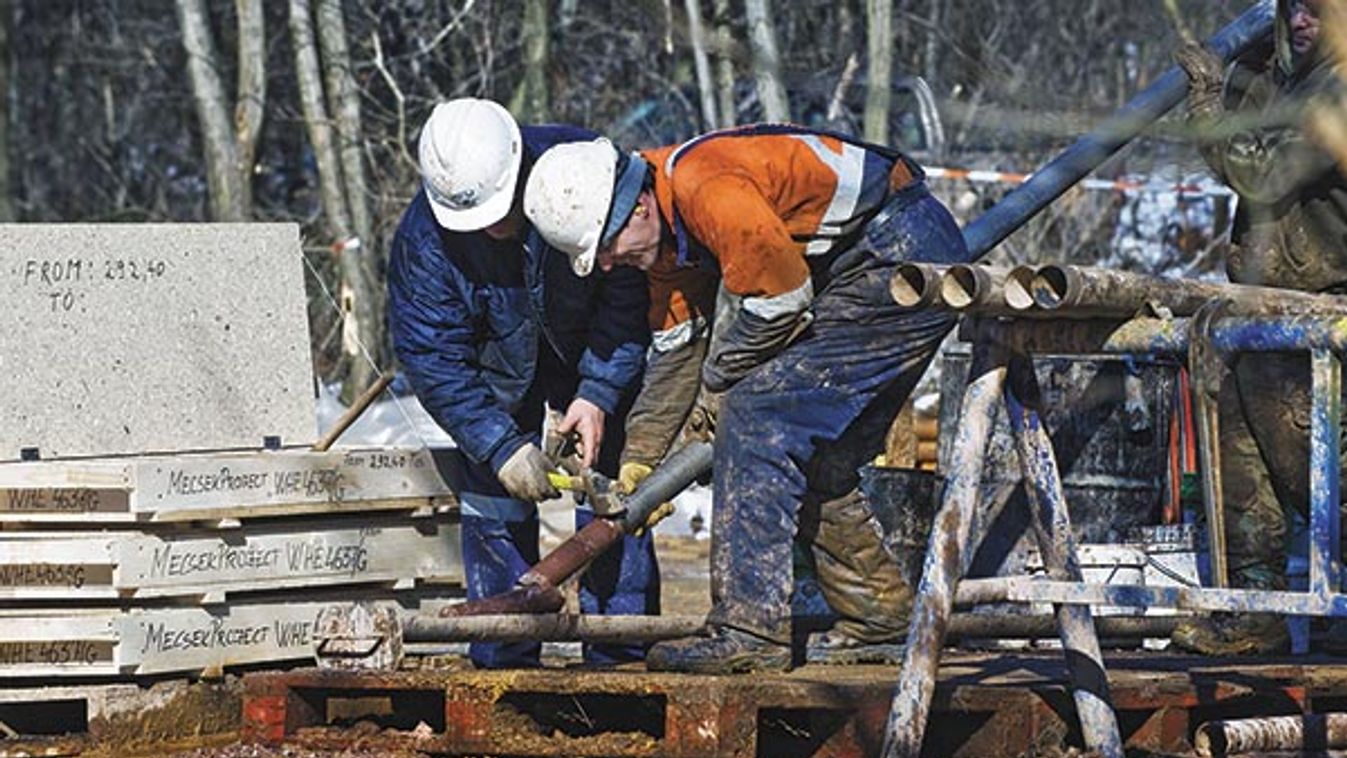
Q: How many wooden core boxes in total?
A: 3